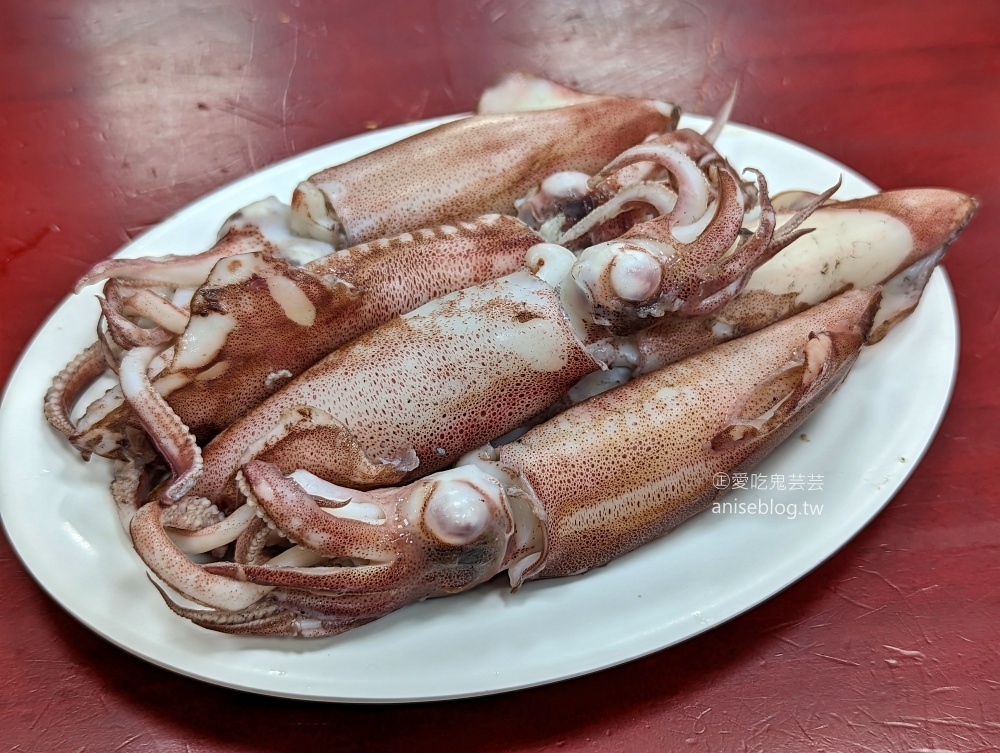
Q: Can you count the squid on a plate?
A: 5